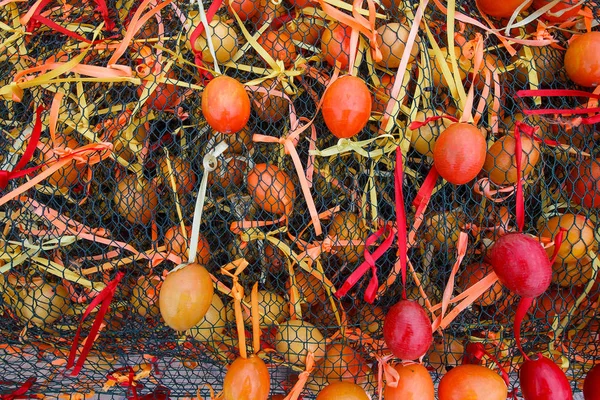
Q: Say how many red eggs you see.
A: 4